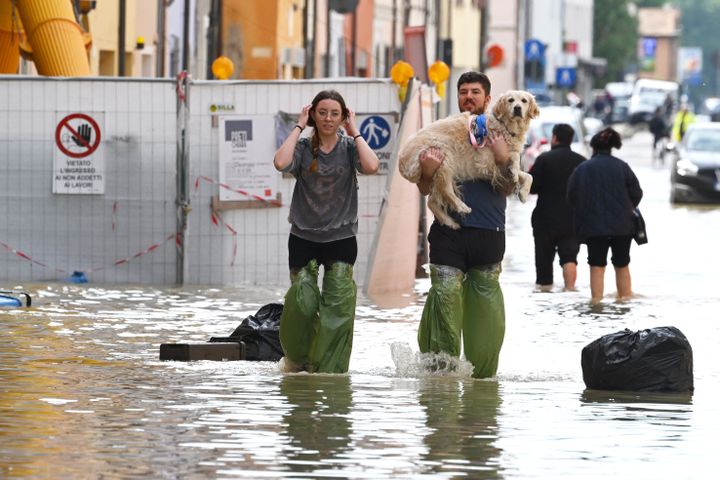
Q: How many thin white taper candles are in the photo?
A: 0